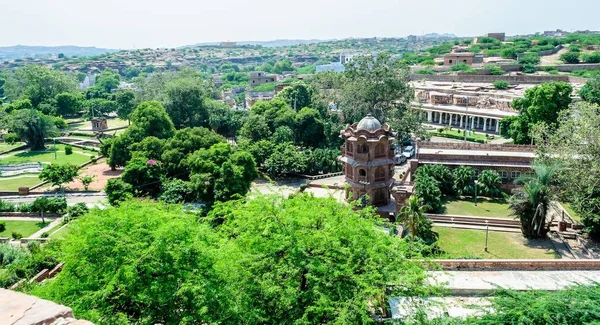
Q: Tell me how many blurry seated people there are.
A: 0